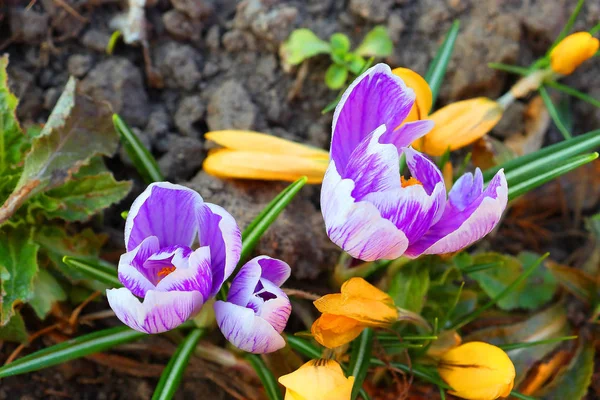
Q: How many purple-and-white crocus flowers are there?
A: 3